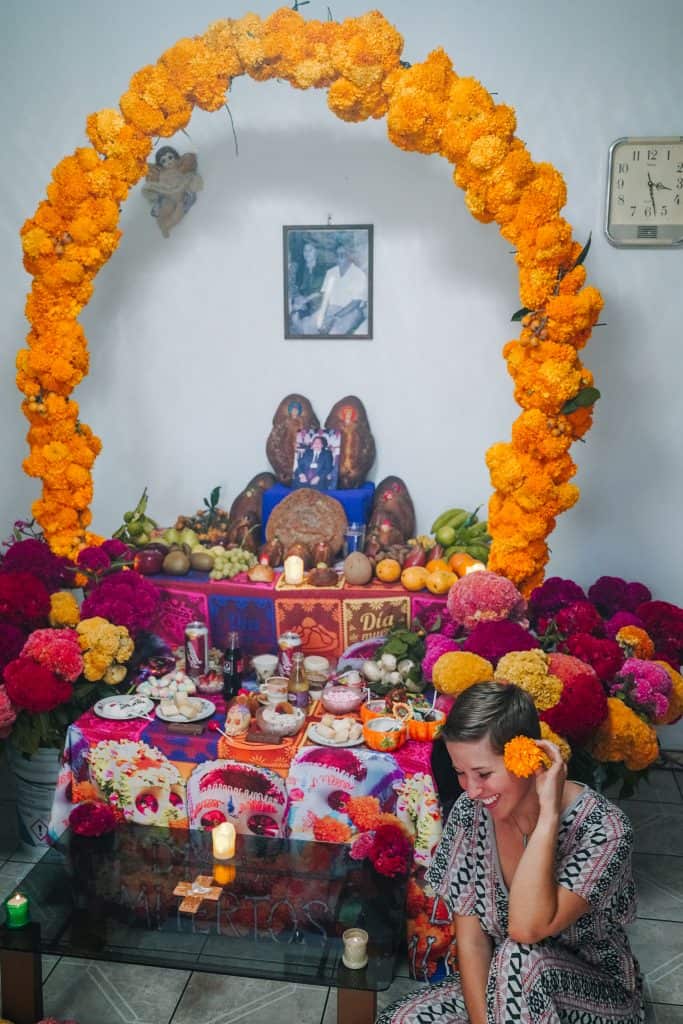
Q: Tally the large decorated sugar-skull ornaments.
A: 3